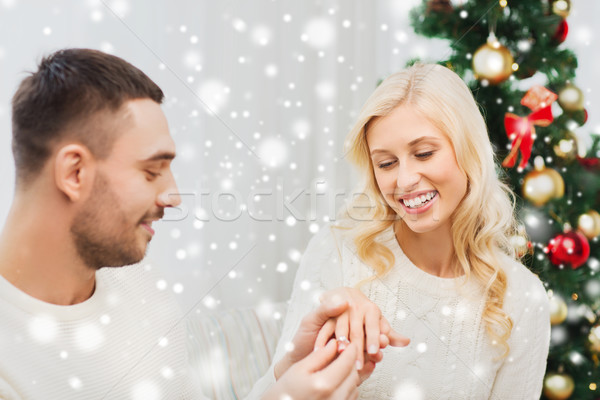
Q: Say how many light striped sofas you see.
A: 1